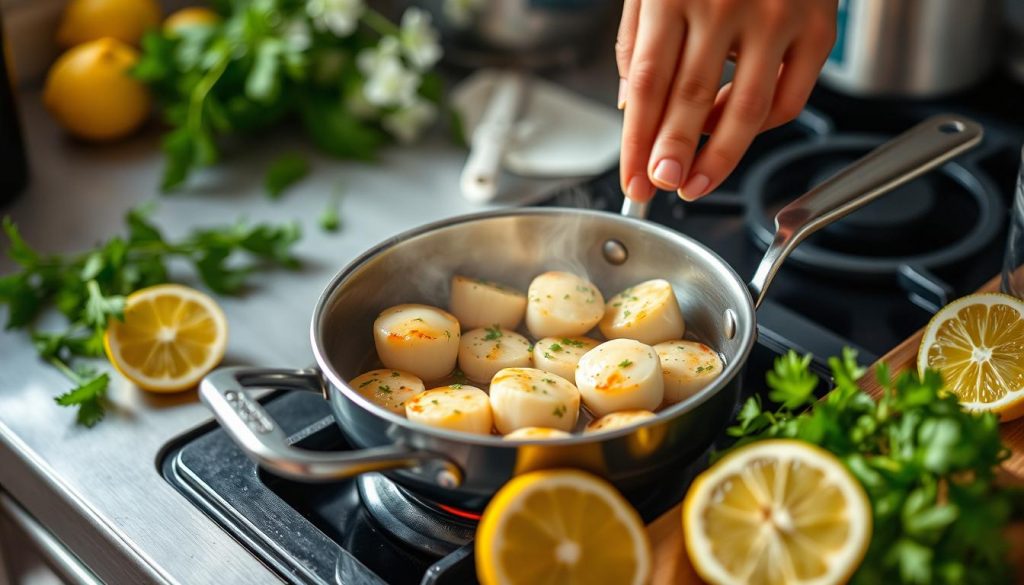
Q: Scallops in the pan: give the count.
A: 13